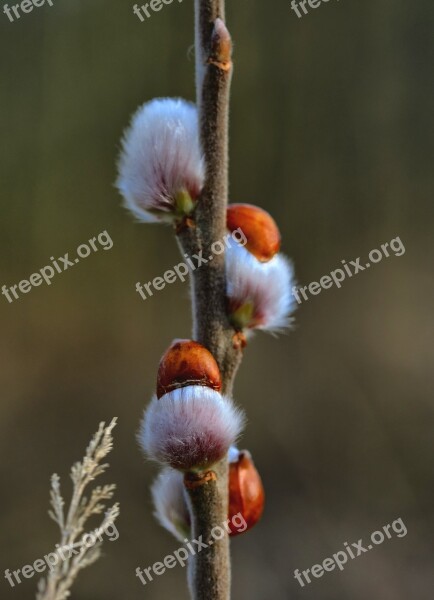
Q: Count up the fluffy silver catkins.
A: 4